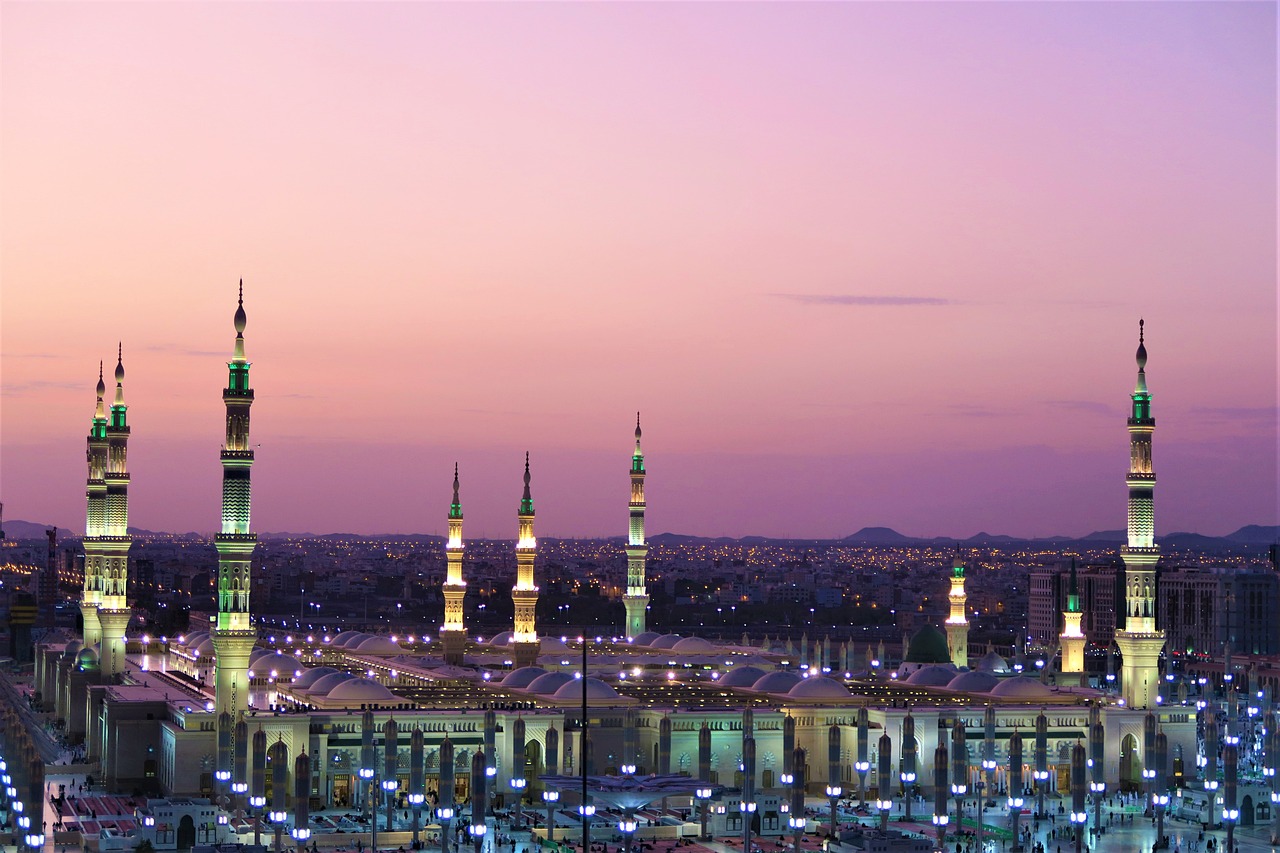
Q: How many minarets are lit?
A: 9